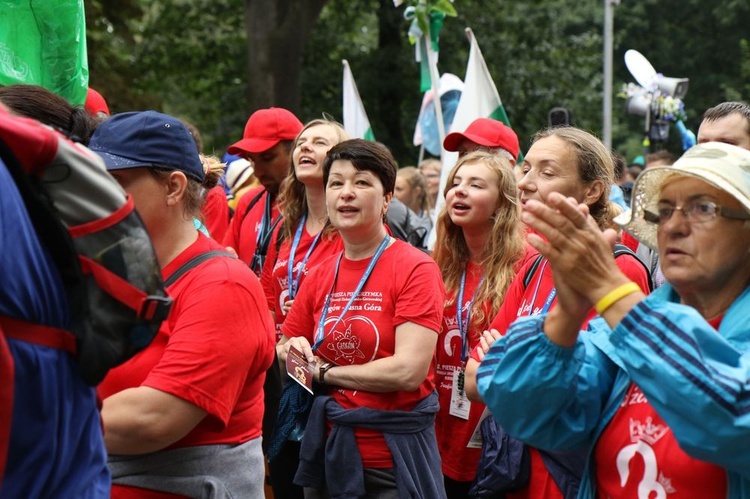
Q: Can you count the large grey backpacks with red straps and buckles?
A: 1